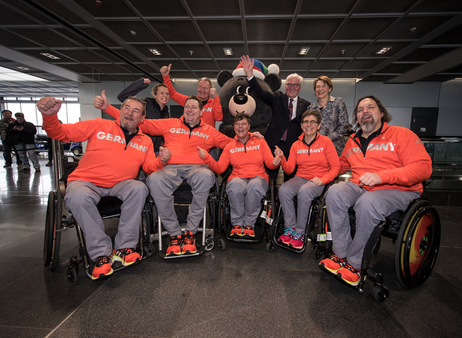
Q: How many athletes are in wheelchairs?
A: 5